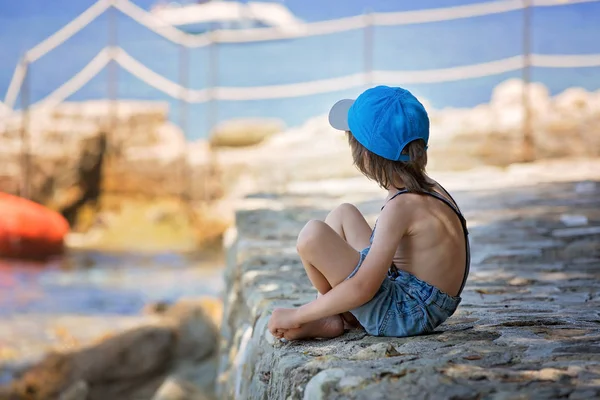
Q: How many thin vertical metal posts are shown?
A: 6